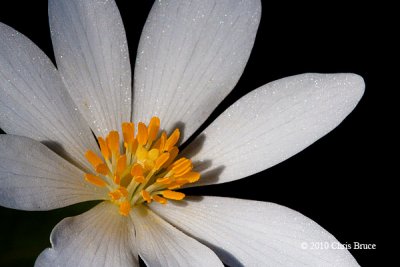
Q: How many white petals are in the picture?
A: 8